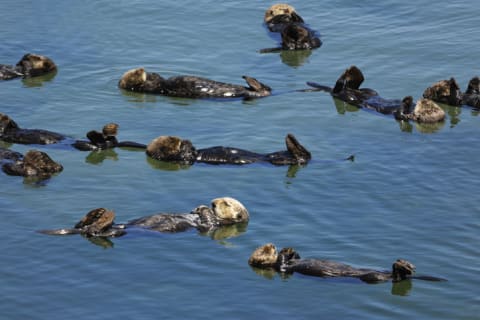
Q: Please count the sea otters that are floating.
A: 10